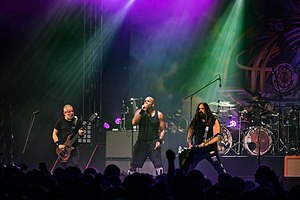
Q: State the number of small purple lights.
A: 3